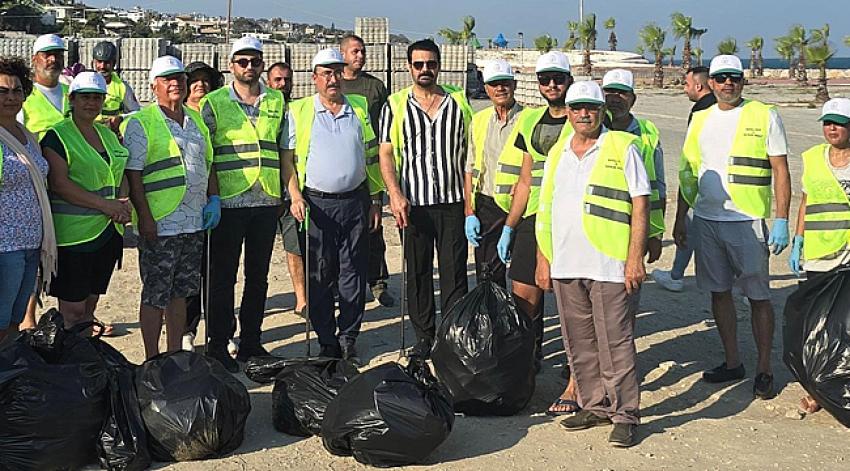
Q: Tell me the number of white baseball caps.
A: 11